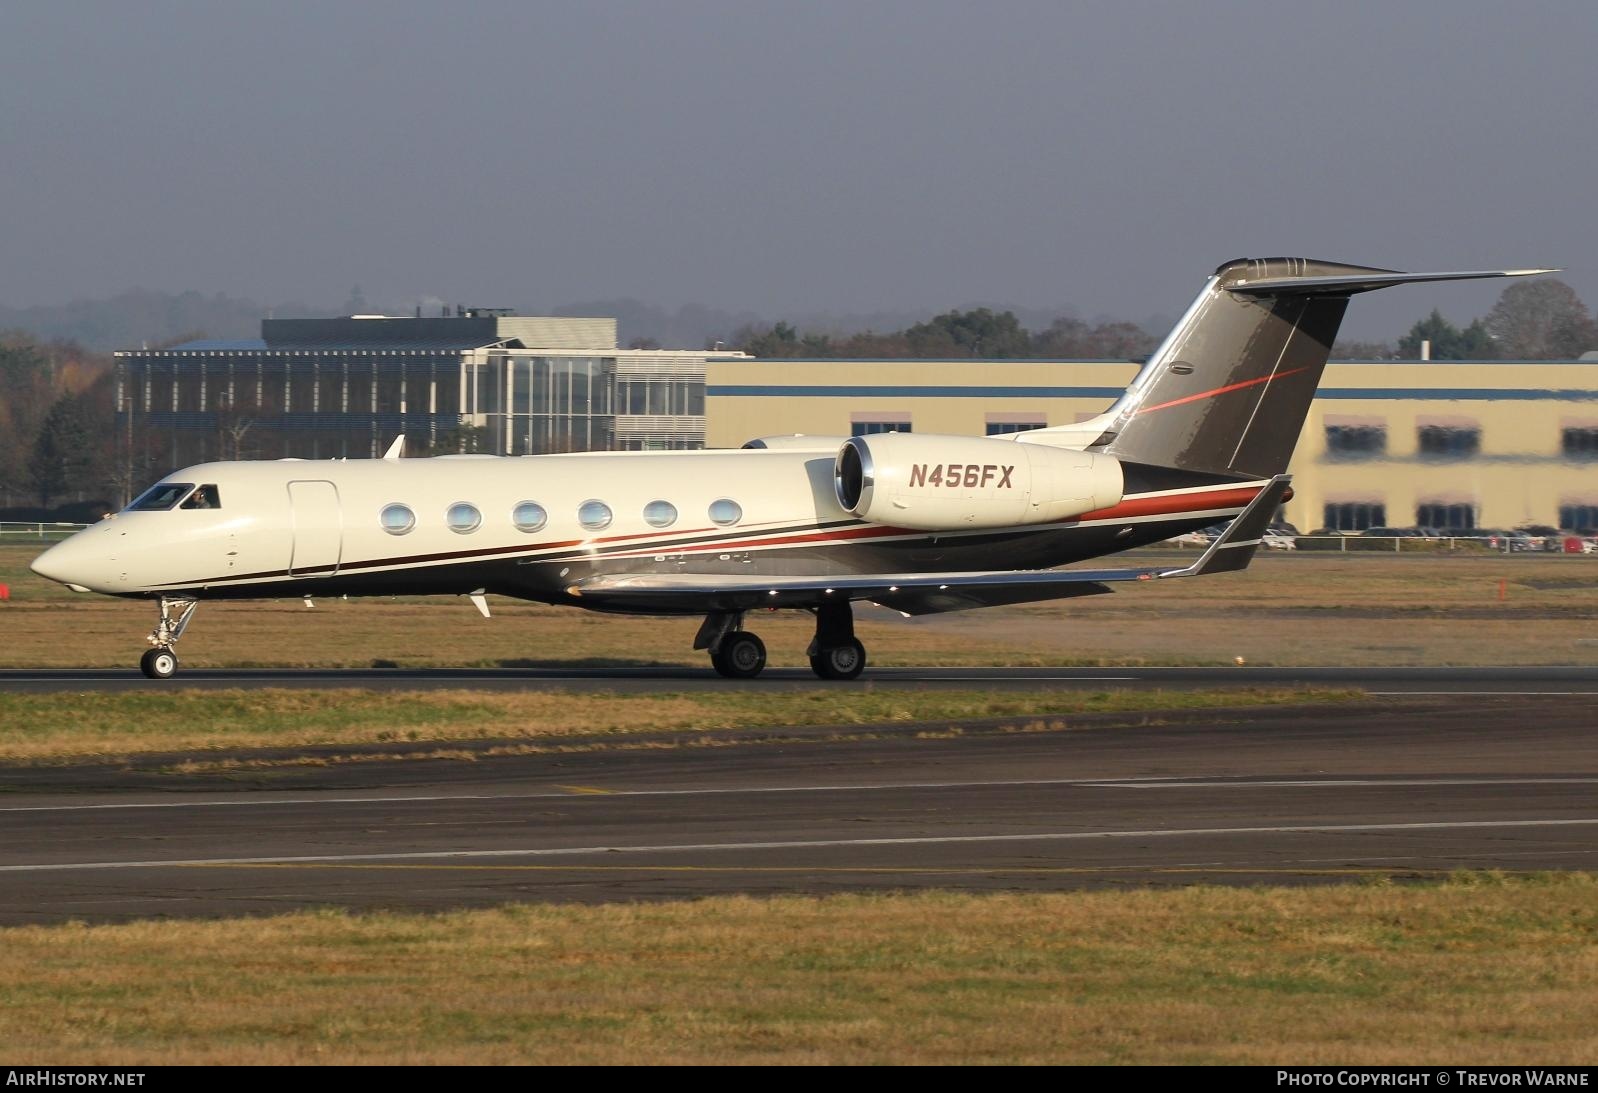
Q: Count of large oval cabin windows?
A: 6